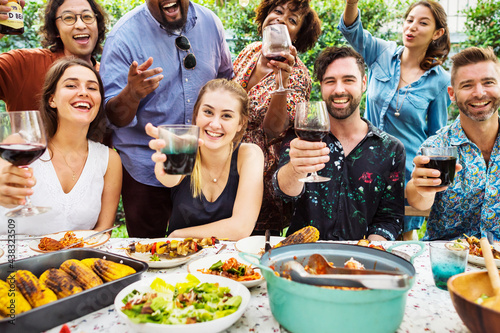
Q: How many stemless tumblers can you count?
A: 3